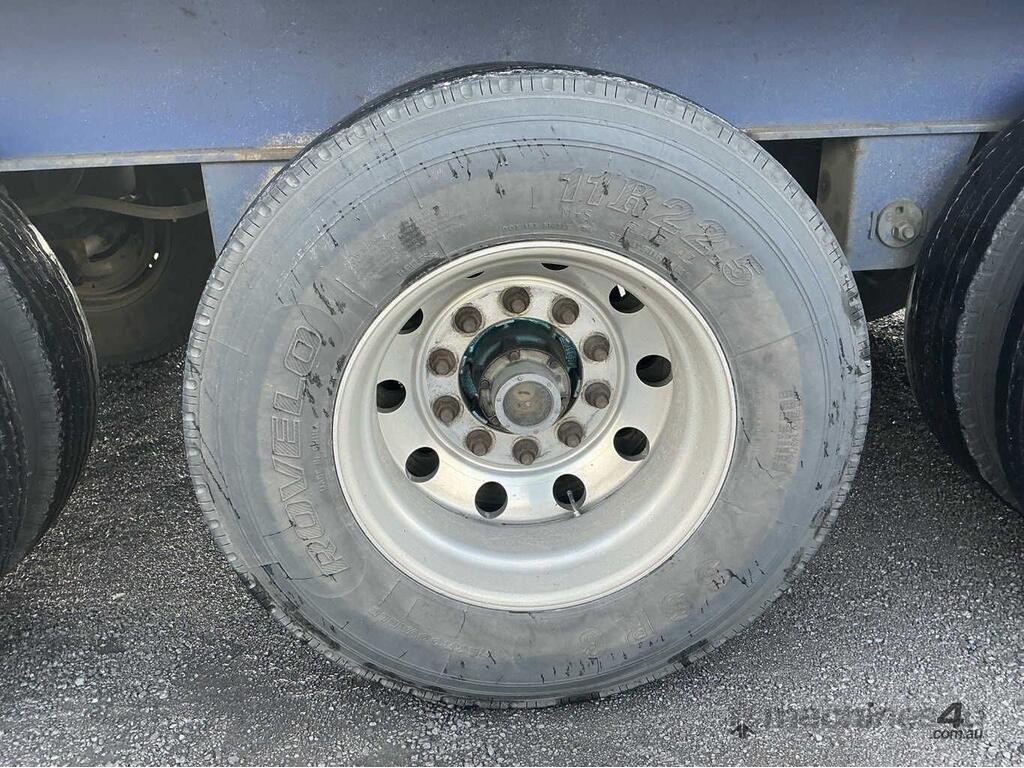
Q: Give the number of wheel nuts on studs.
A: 10